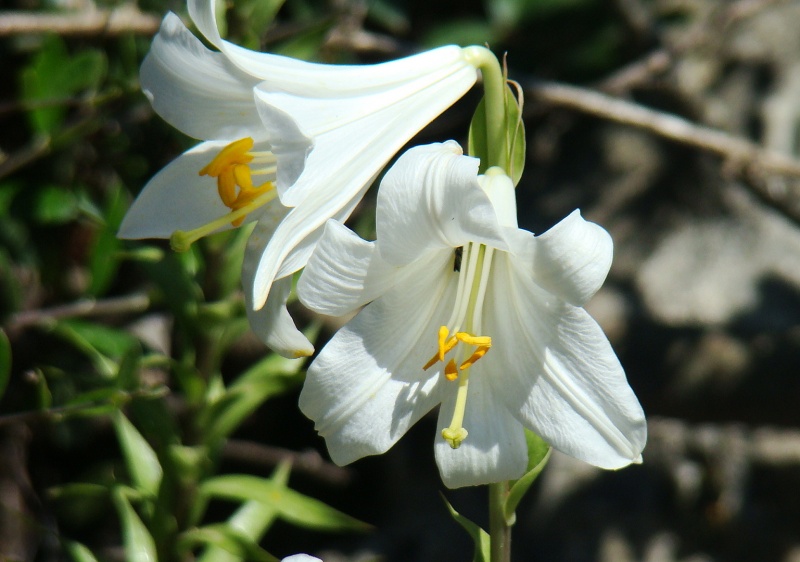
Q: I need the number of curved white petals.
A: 12